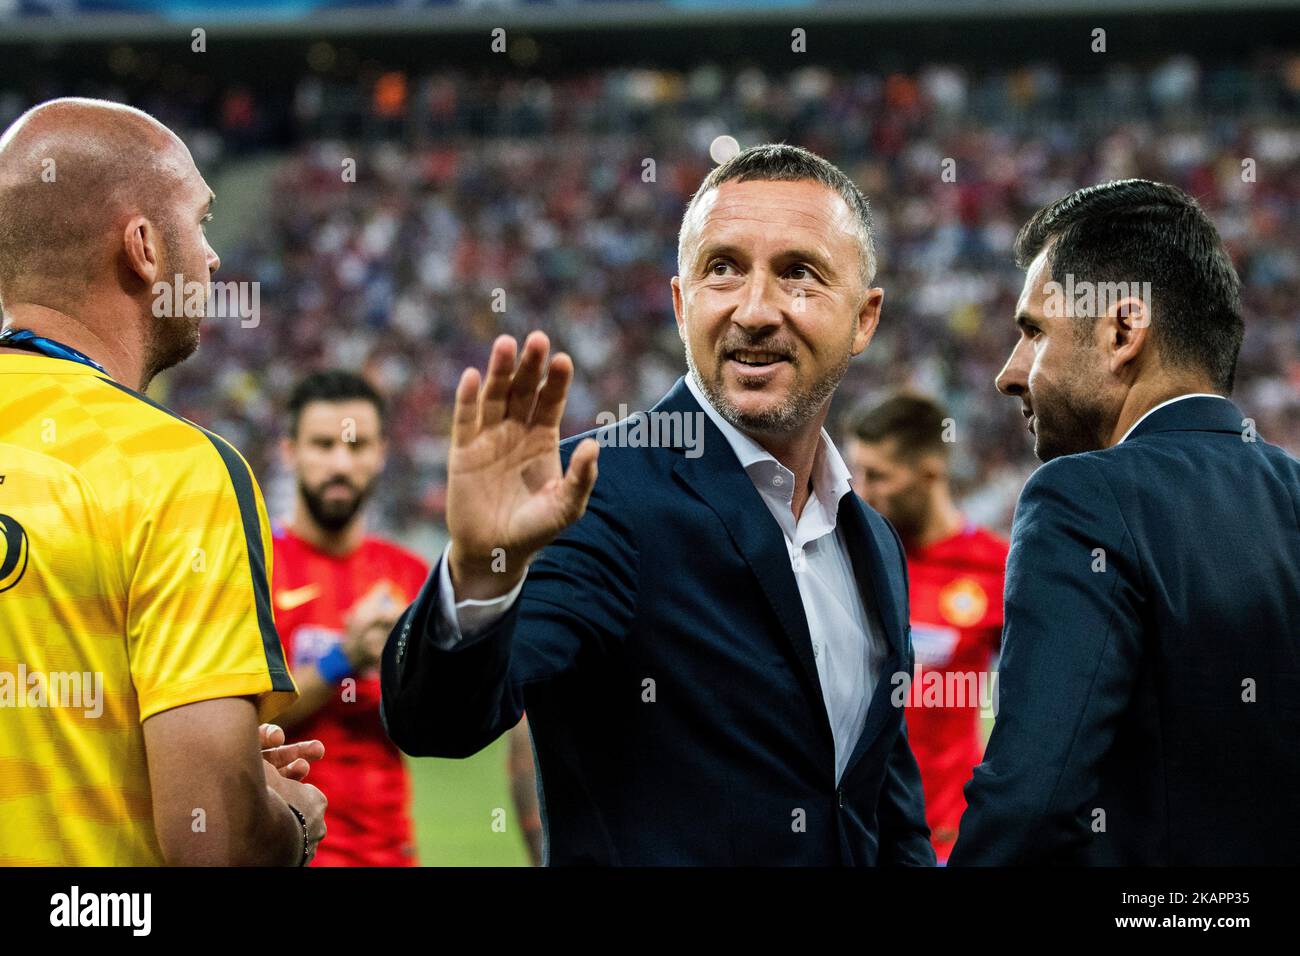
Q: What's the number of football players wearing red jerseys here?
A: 2